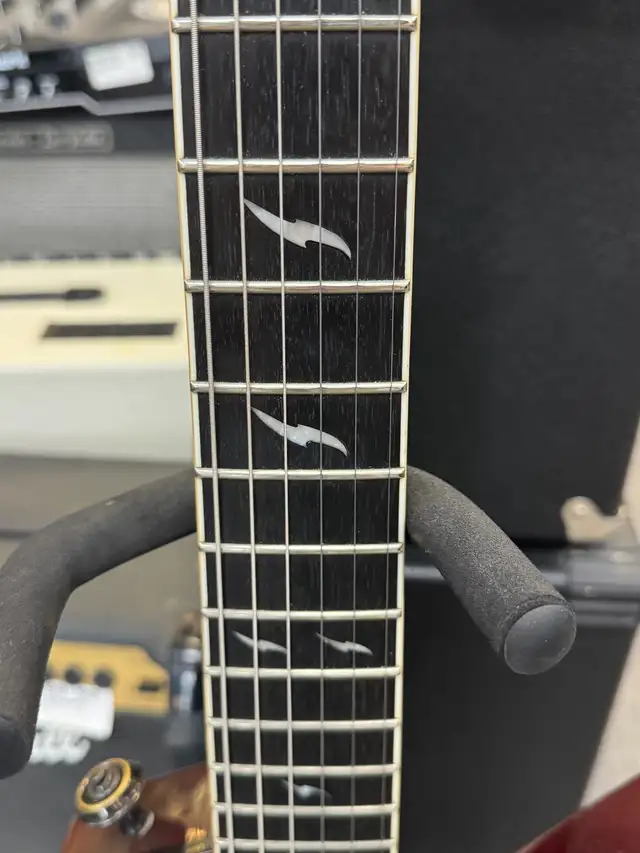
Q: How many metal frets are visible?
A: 12